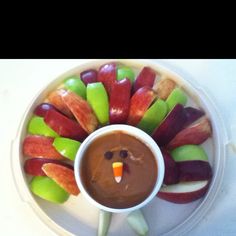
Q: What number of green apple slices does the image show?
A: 9